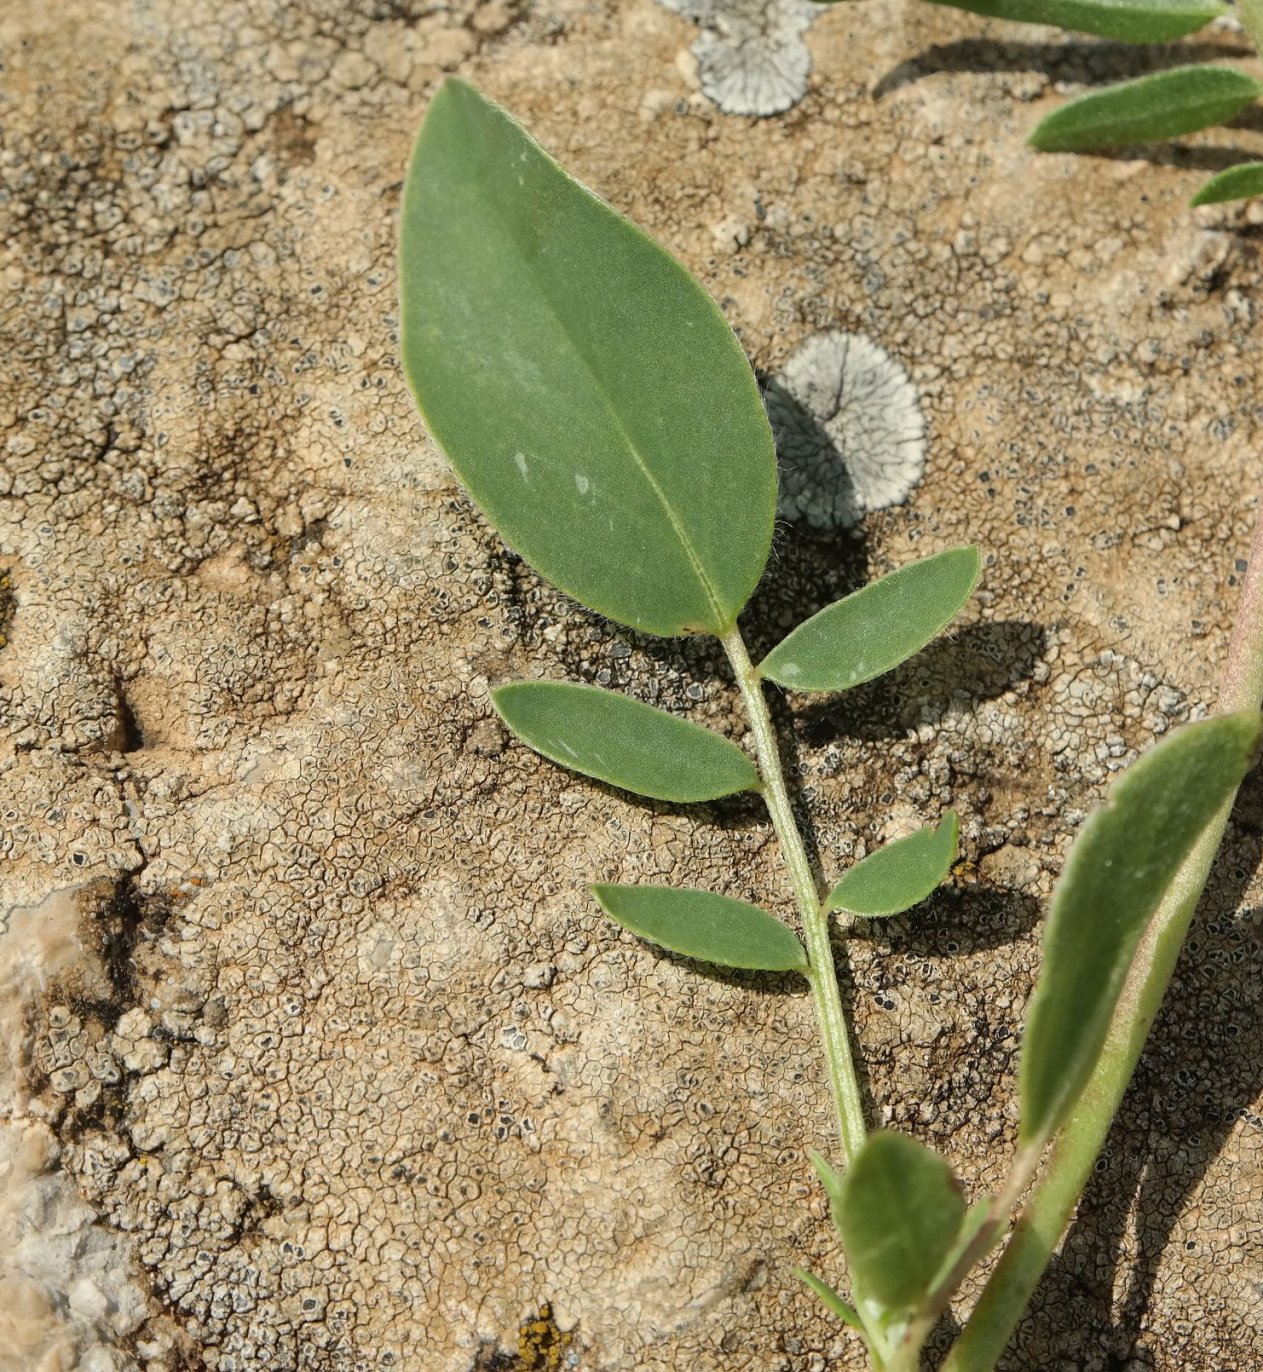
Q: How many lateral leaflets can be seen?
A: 4